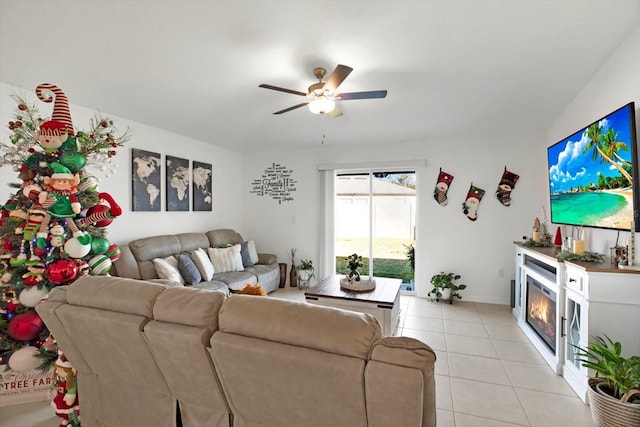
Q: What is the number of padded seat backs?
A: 6